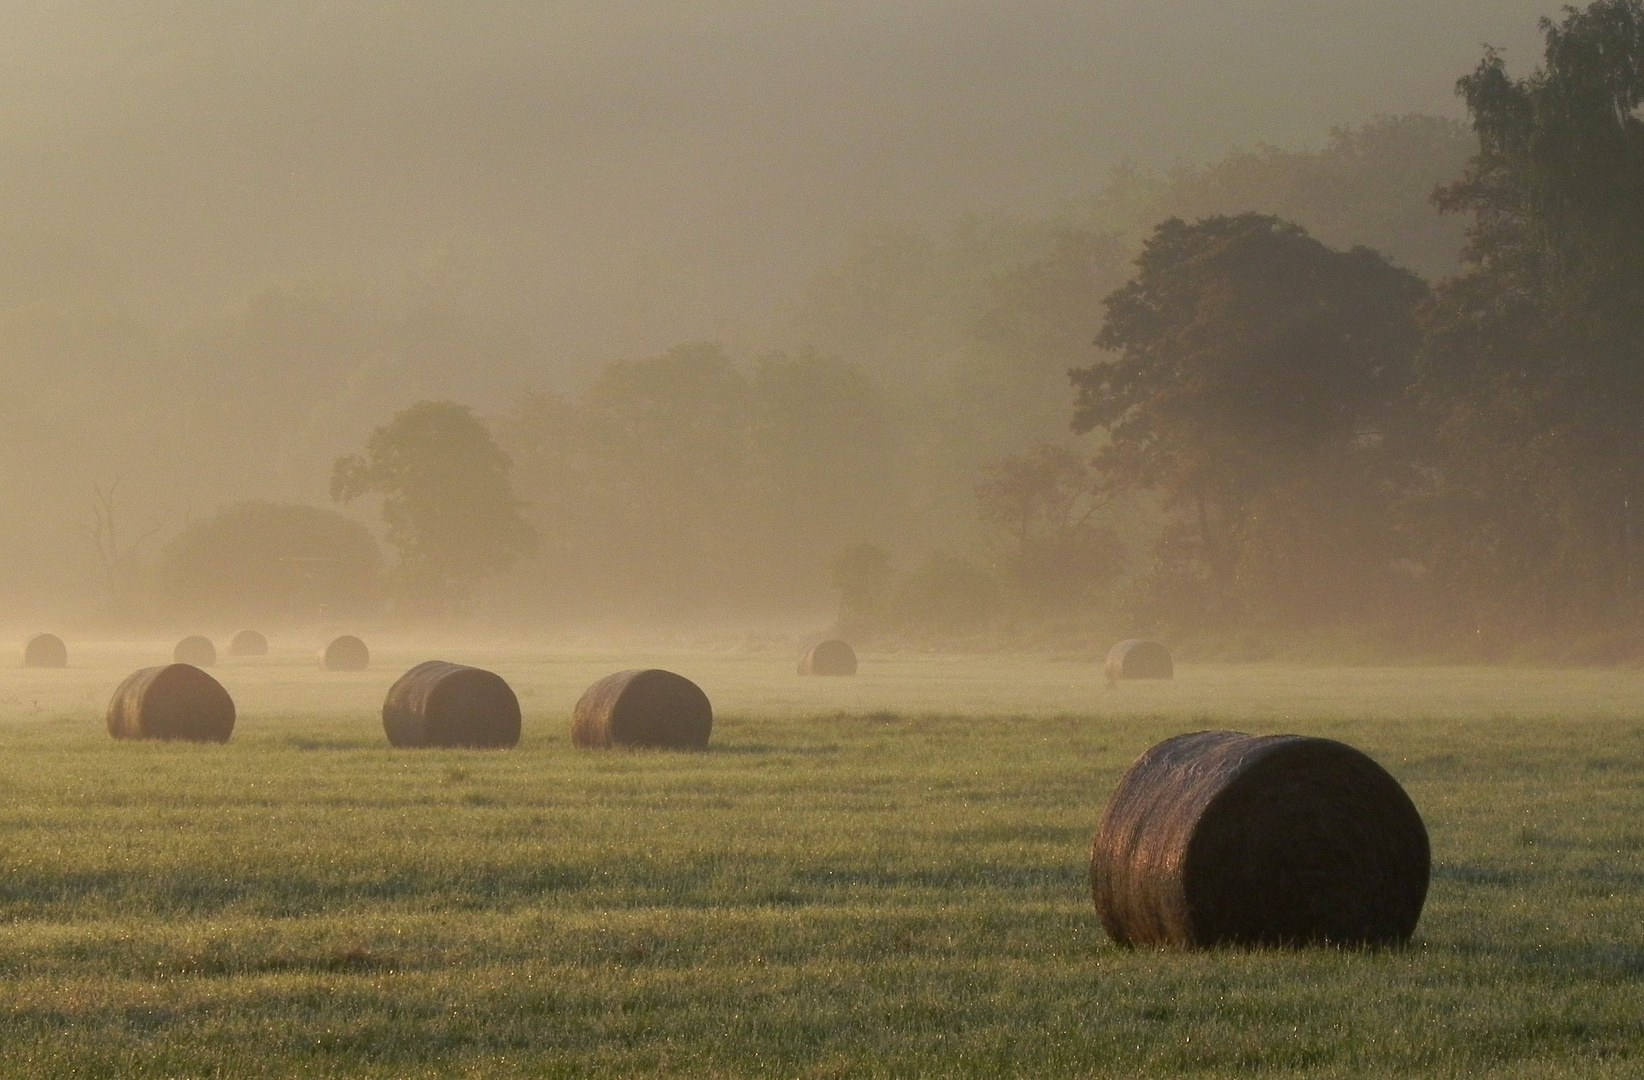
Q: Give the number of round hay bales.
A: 10